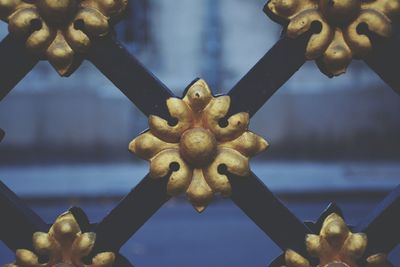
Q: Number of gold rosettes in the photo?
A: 5